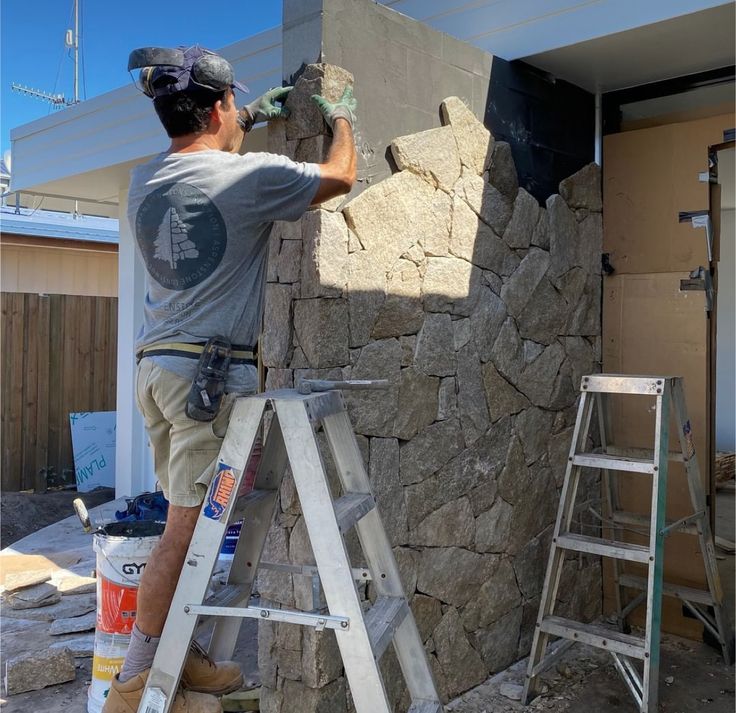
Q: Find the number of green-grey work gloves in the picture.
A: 2